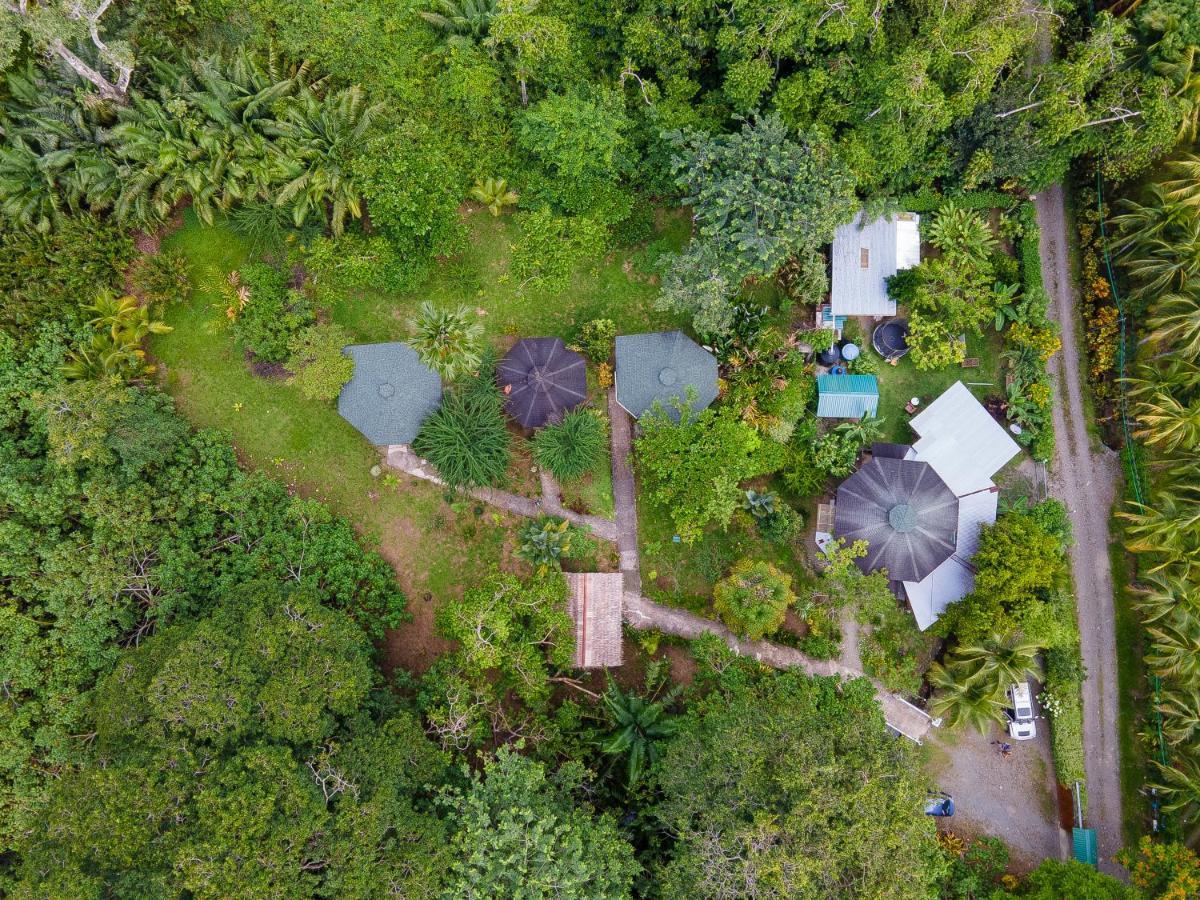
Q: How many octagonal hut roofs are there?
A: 4